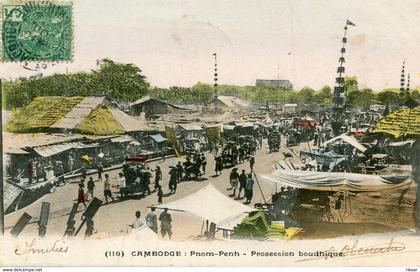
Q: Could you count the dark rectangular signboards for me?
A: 4